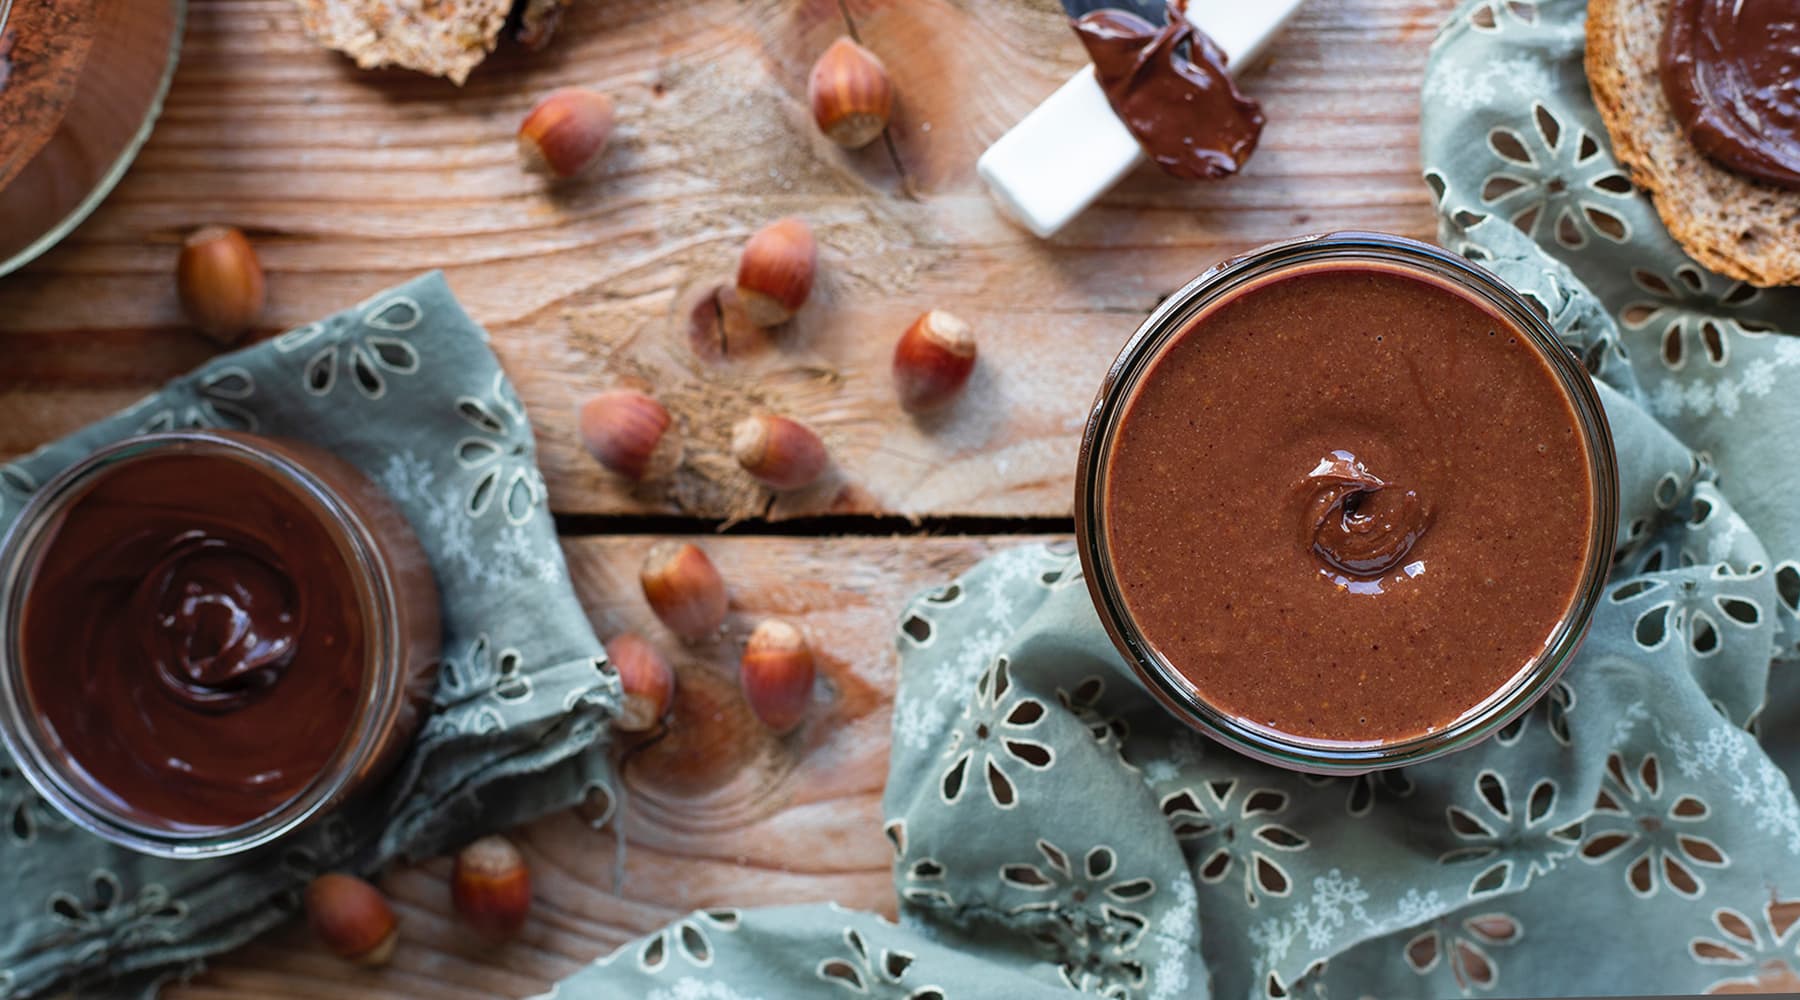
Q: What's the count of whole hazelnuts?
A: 12